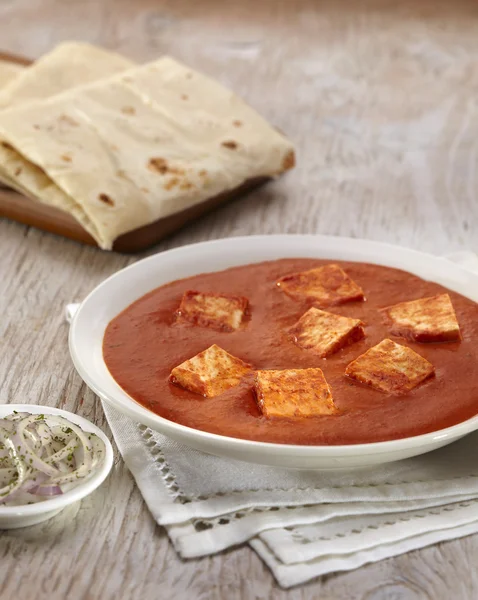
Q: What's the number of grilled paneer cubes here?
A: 7